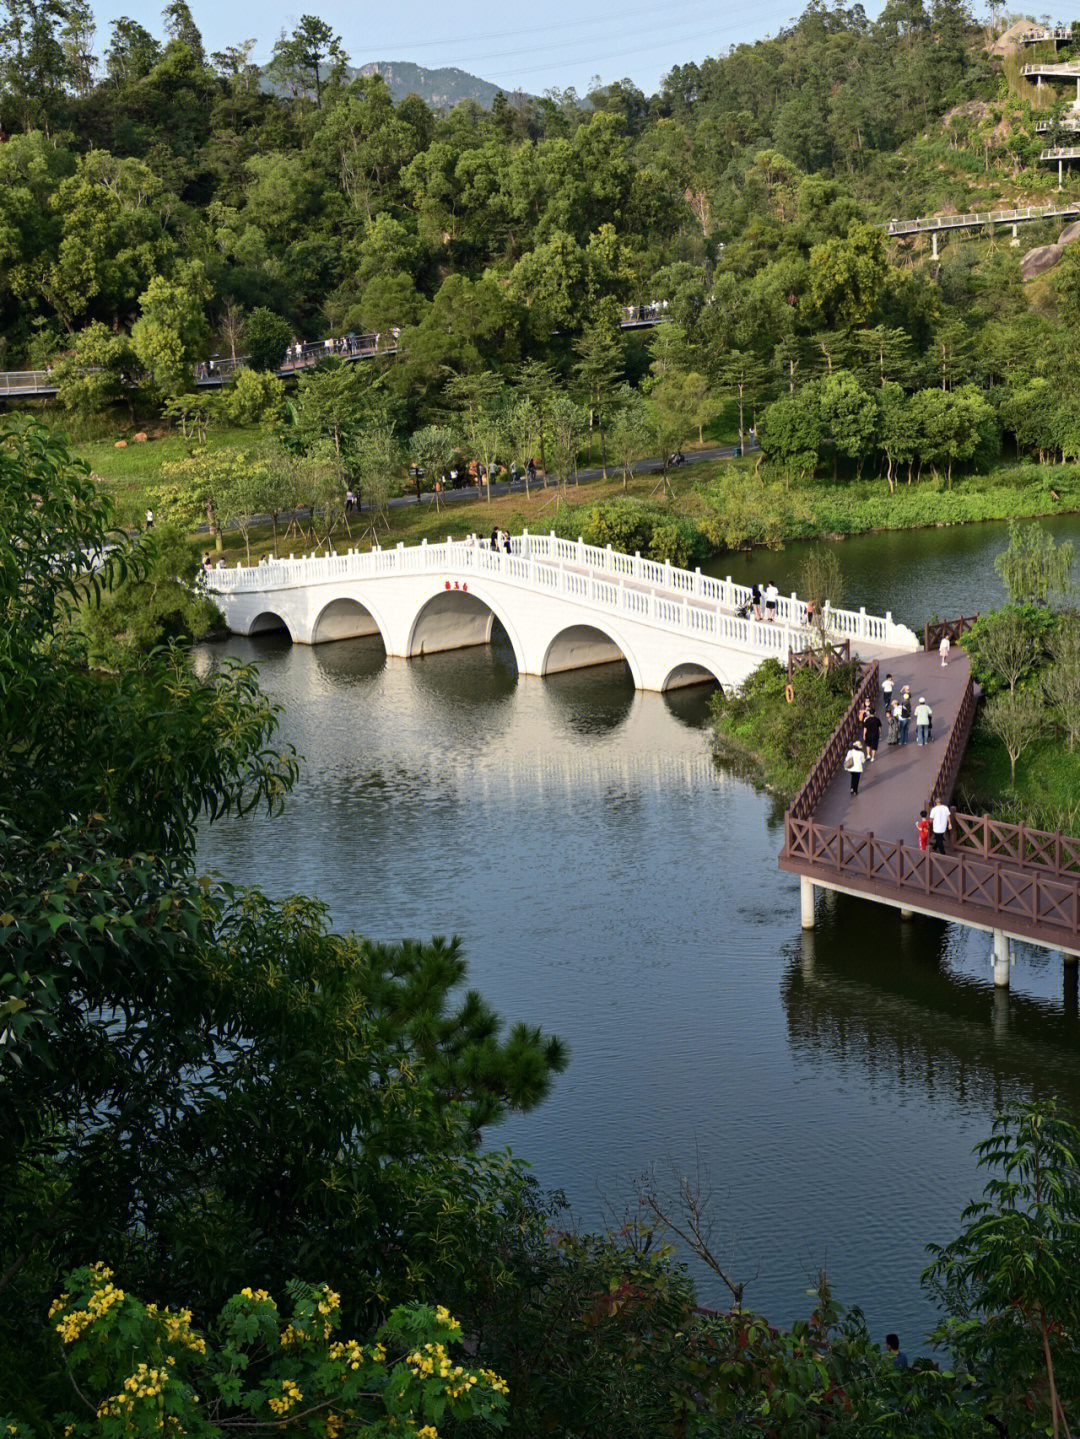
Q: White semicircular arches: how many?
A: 5